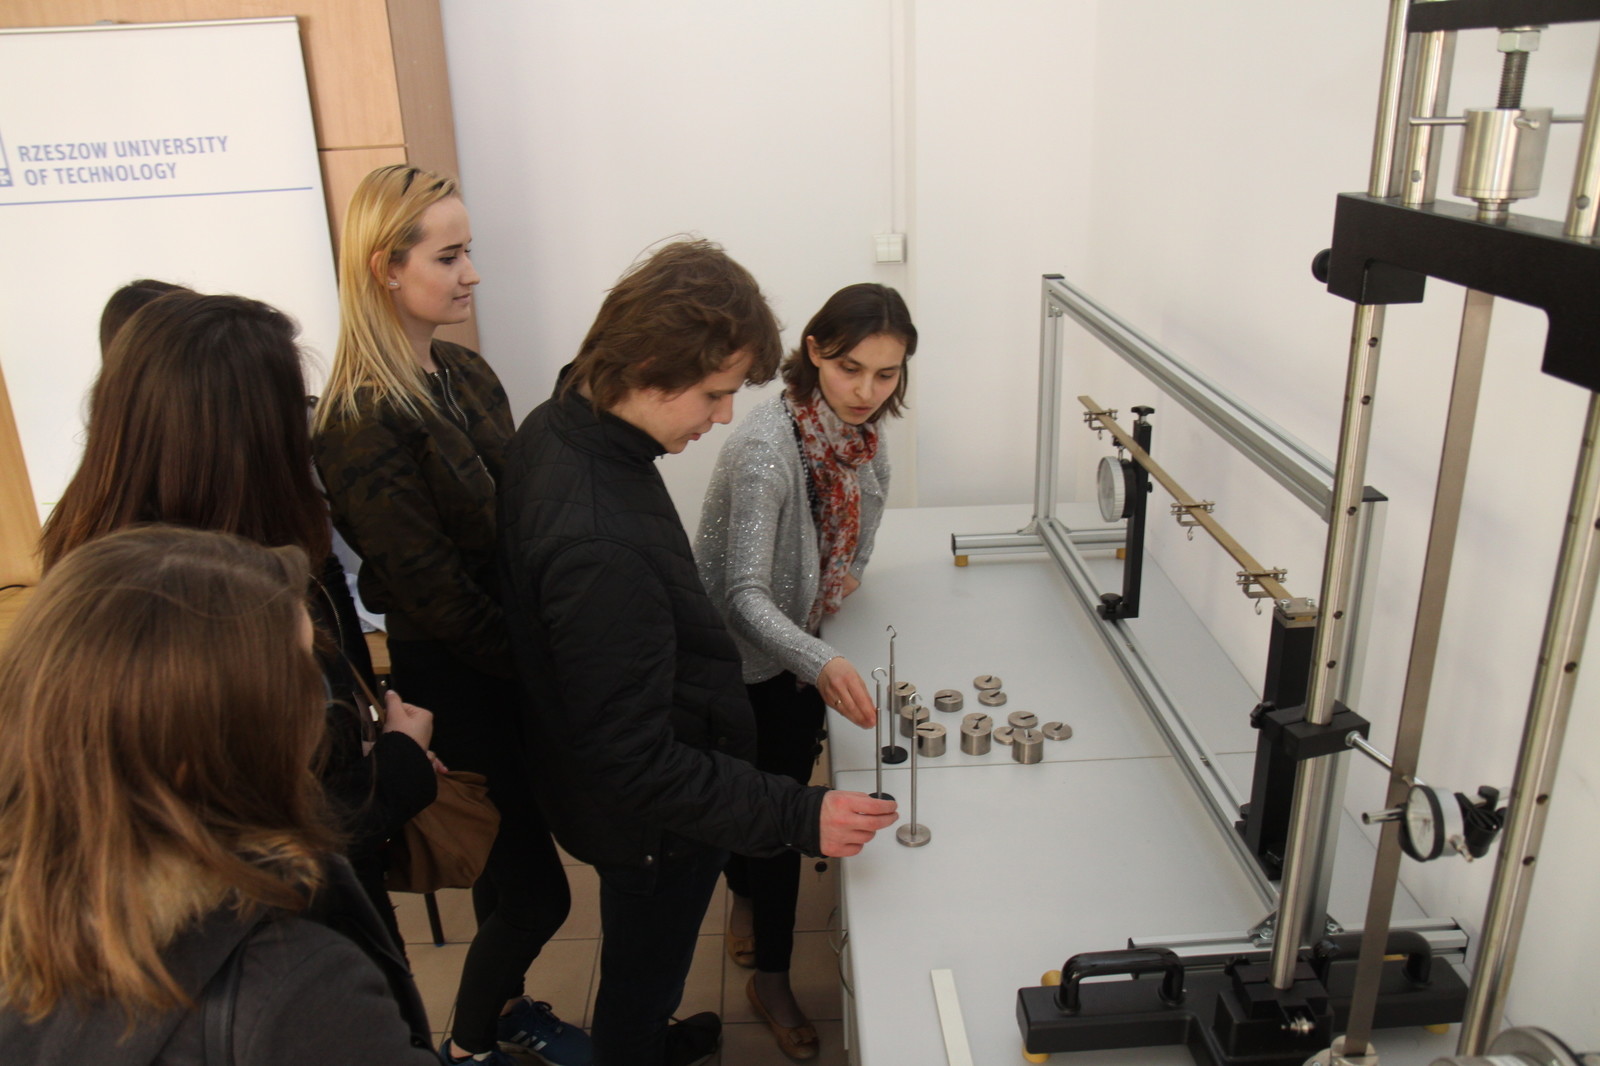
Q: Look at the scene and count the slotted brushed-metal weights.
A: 12